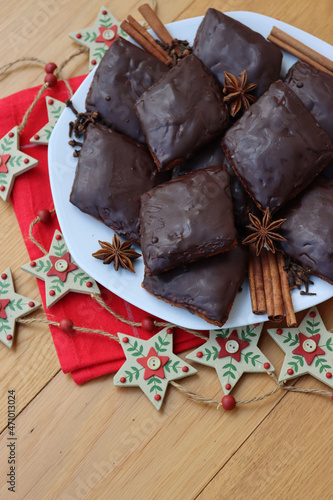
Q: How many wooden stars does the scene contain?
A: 8